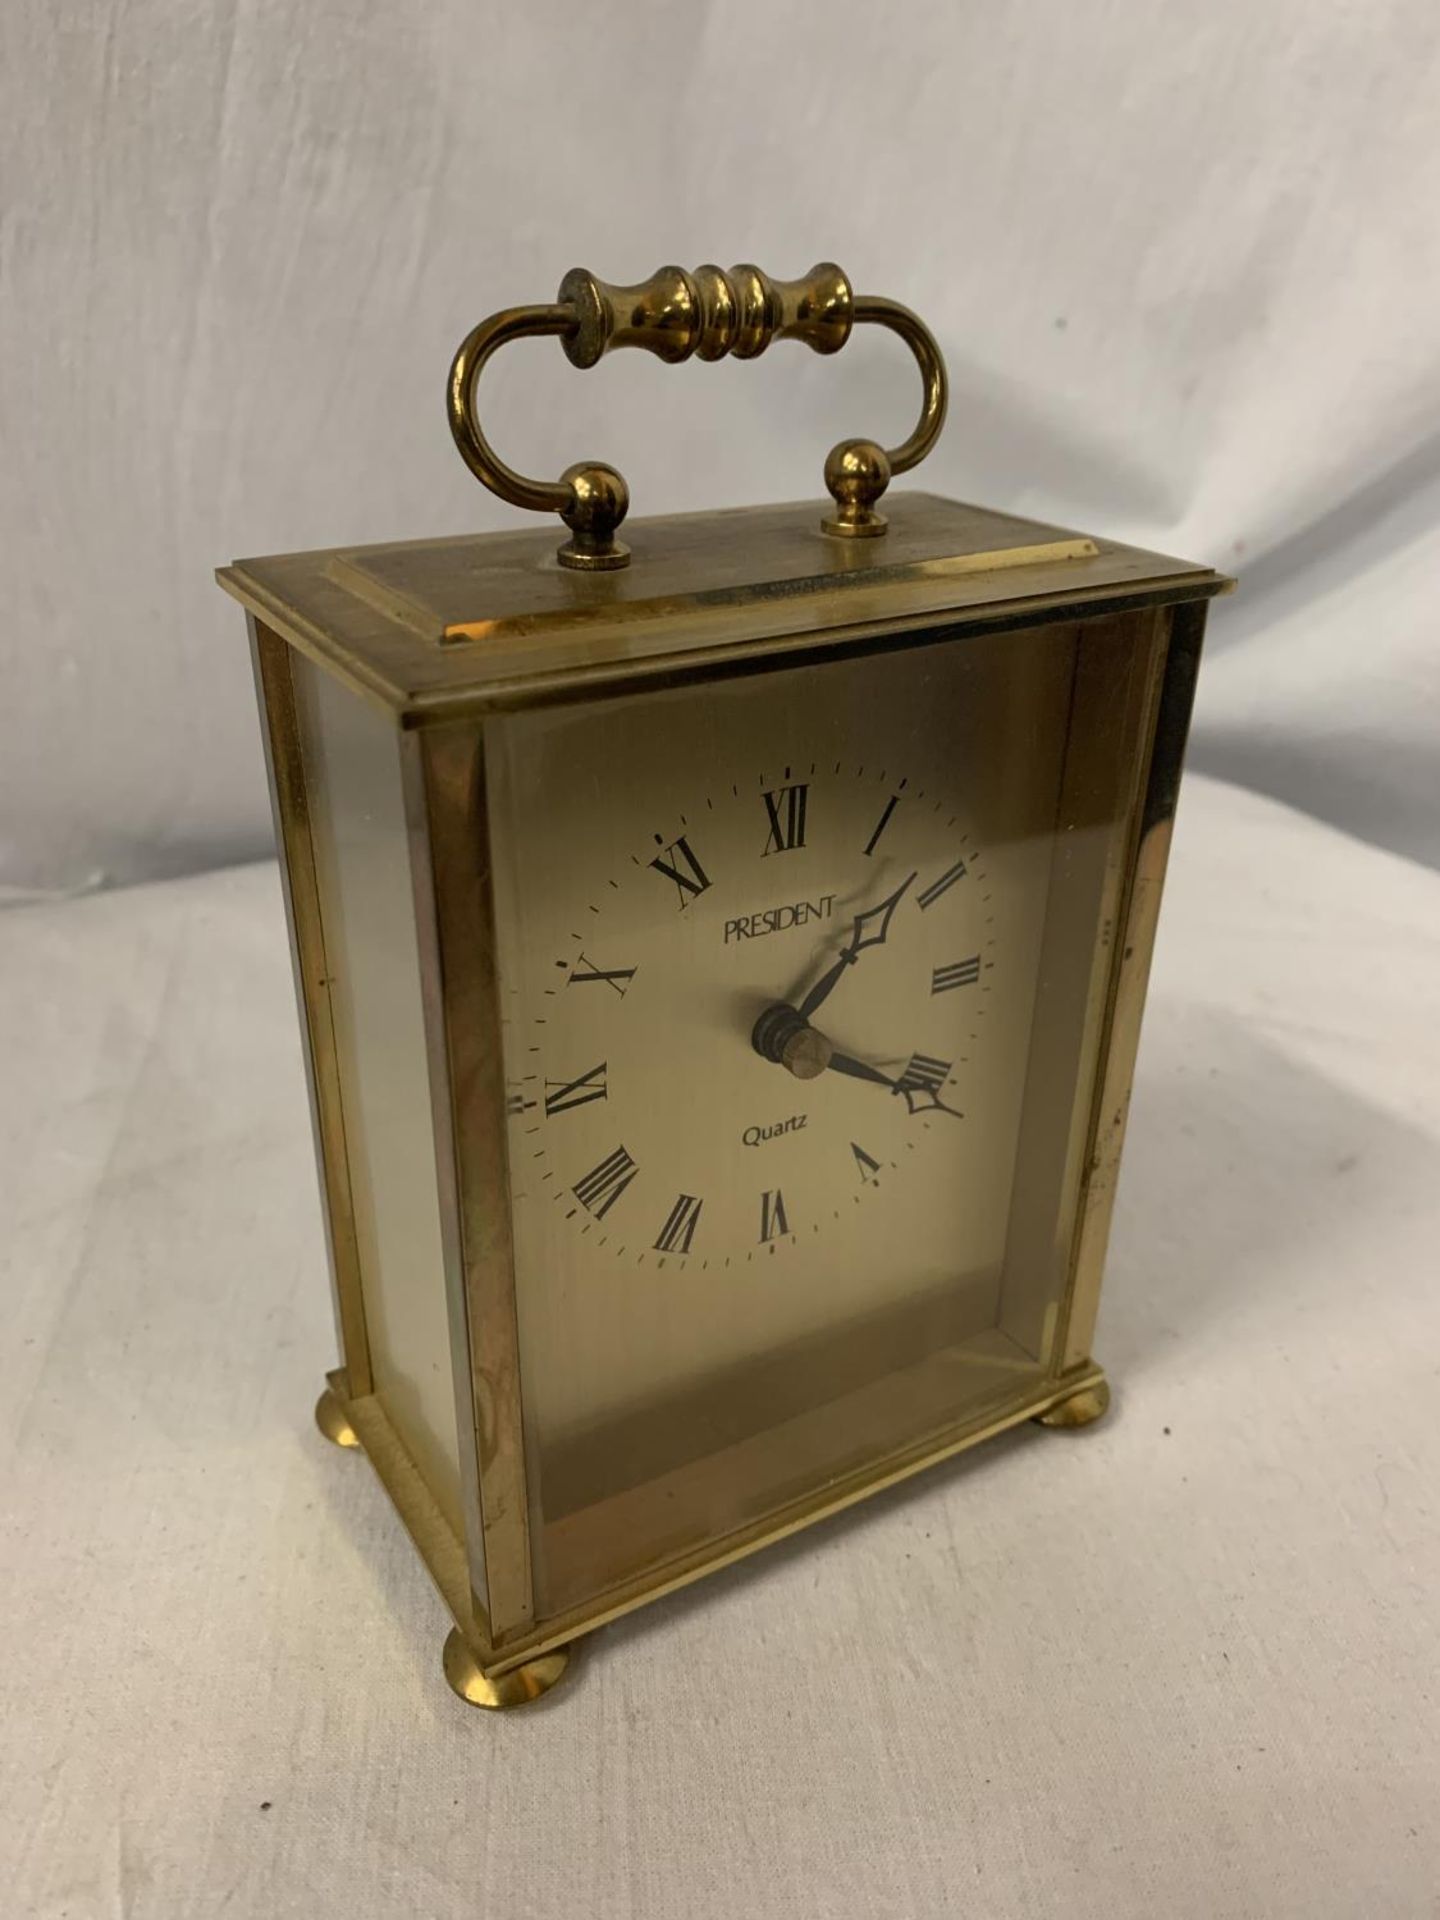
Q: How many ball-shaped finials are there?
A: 2